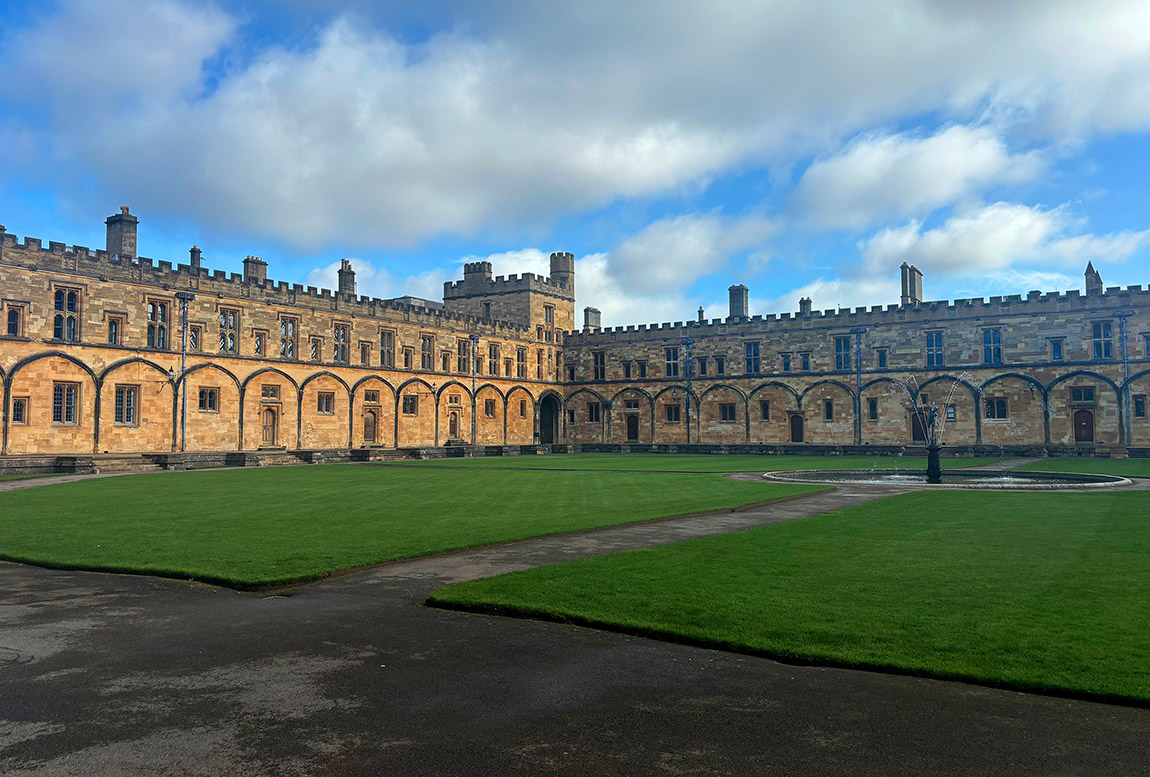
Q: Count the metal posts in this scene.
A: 5